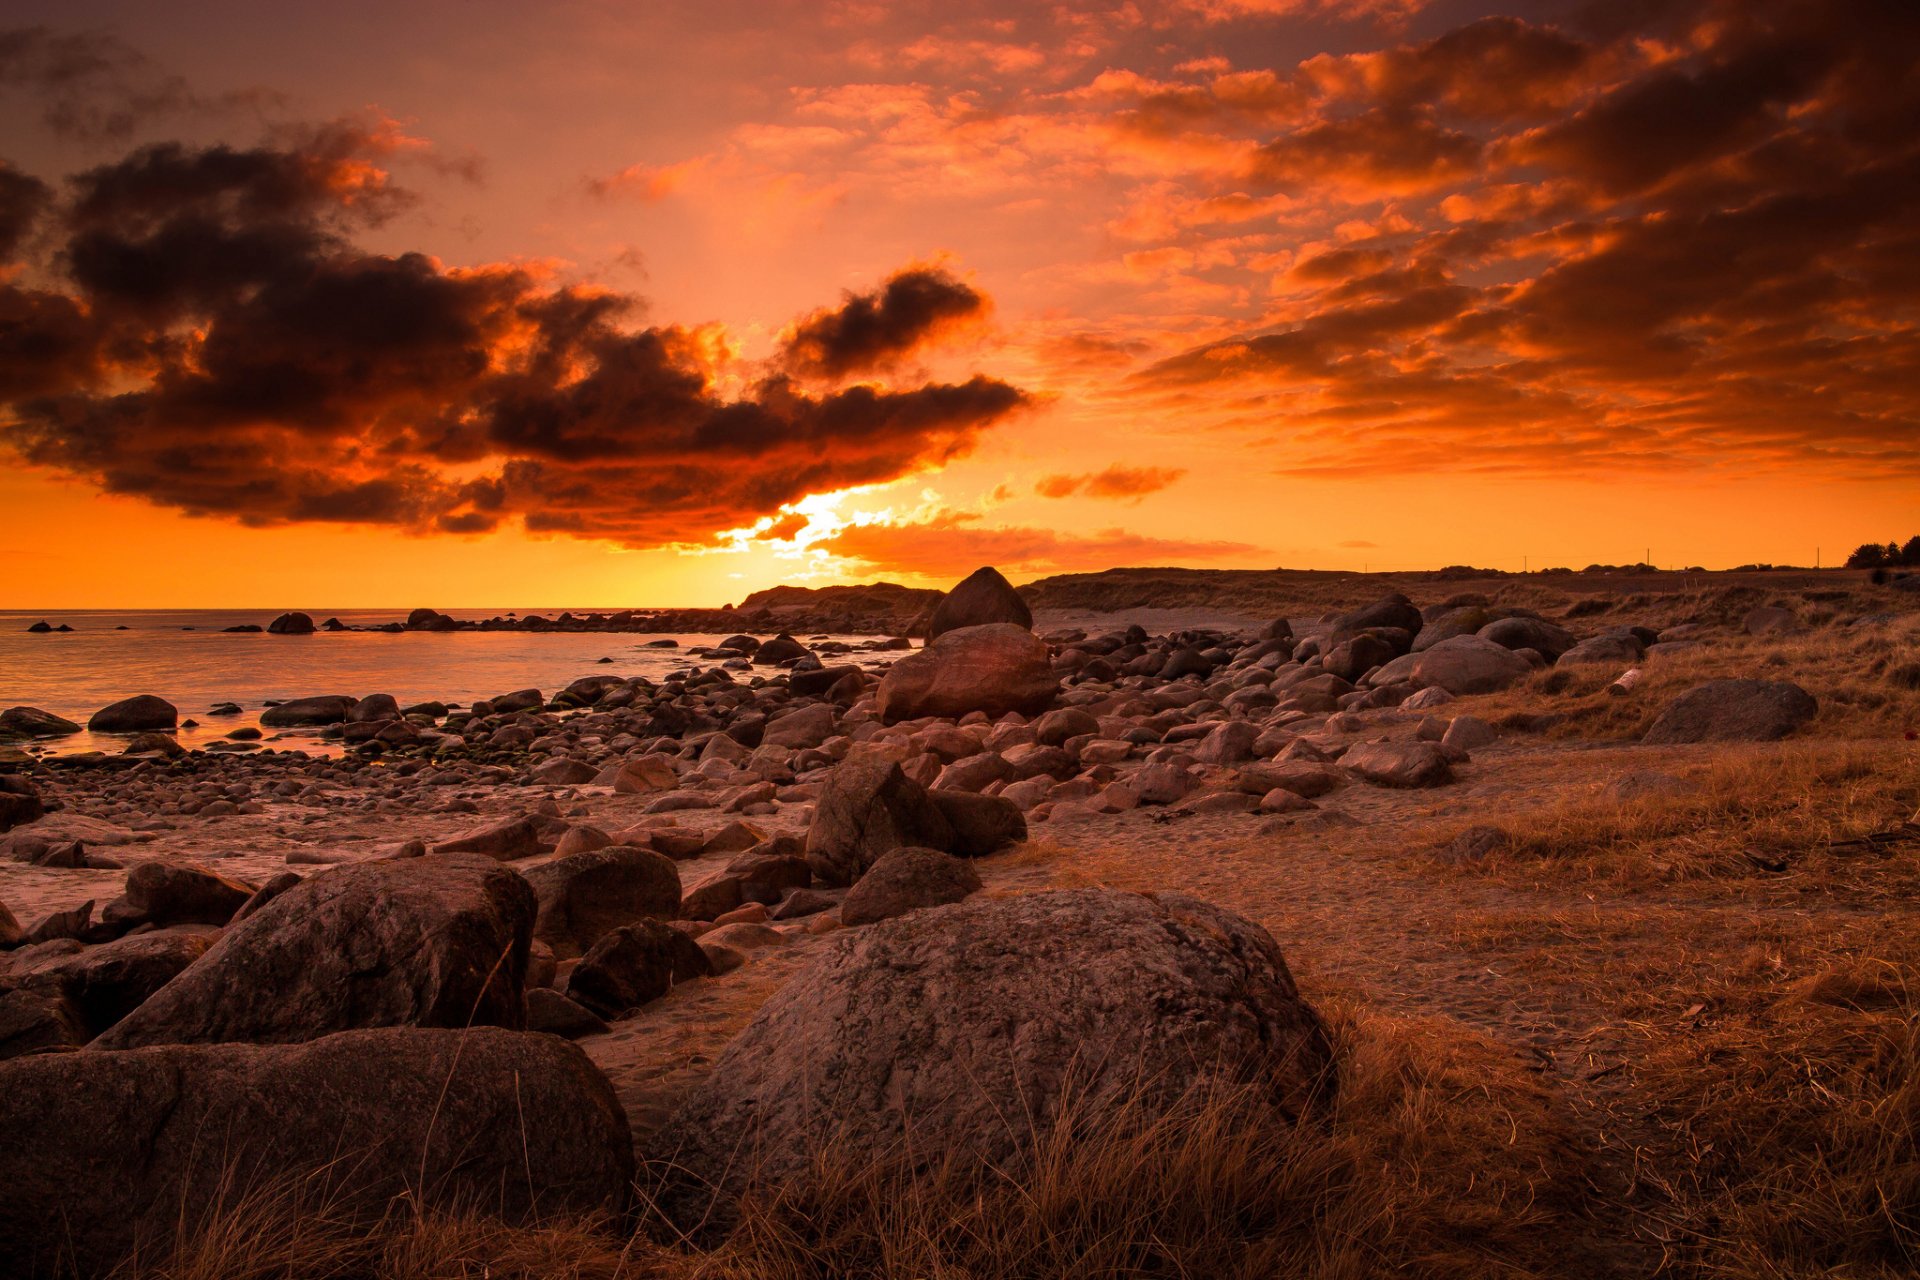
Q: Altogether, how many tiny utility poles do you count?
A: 4